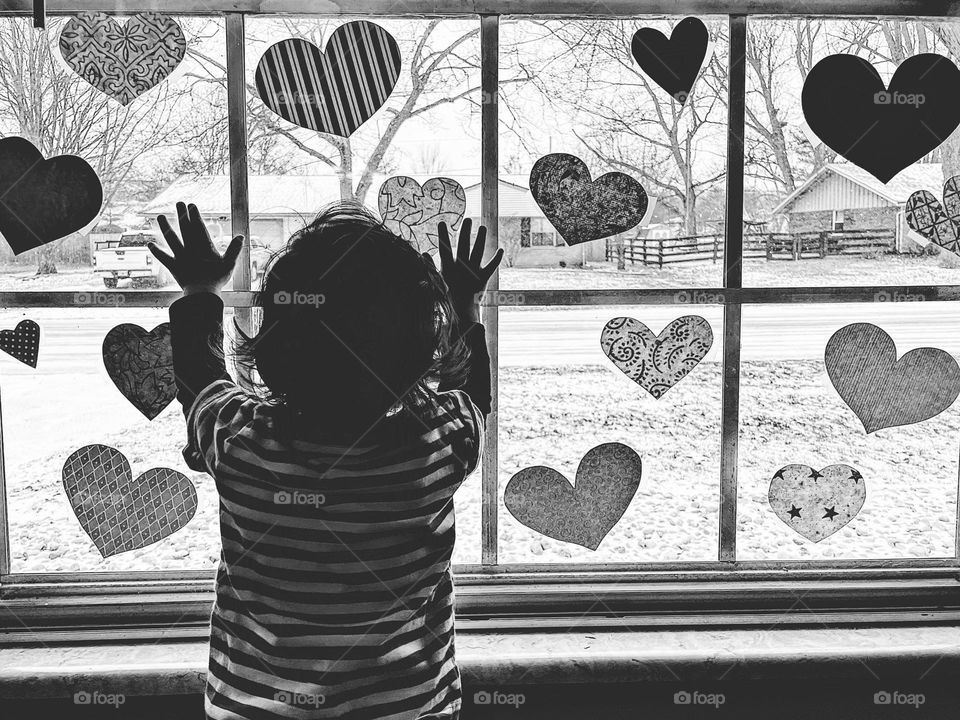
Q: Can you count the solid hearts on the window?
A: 3